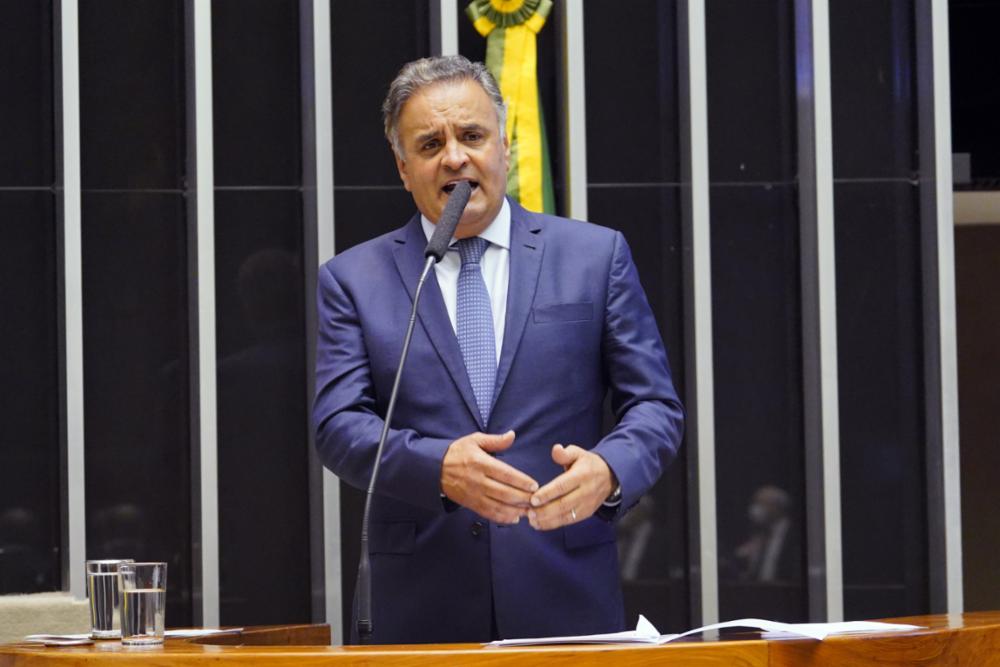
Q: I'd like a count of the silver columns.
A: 8